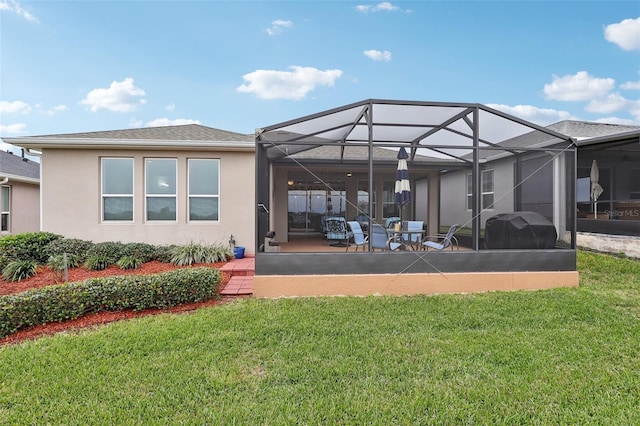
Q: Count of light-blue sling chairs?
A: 4